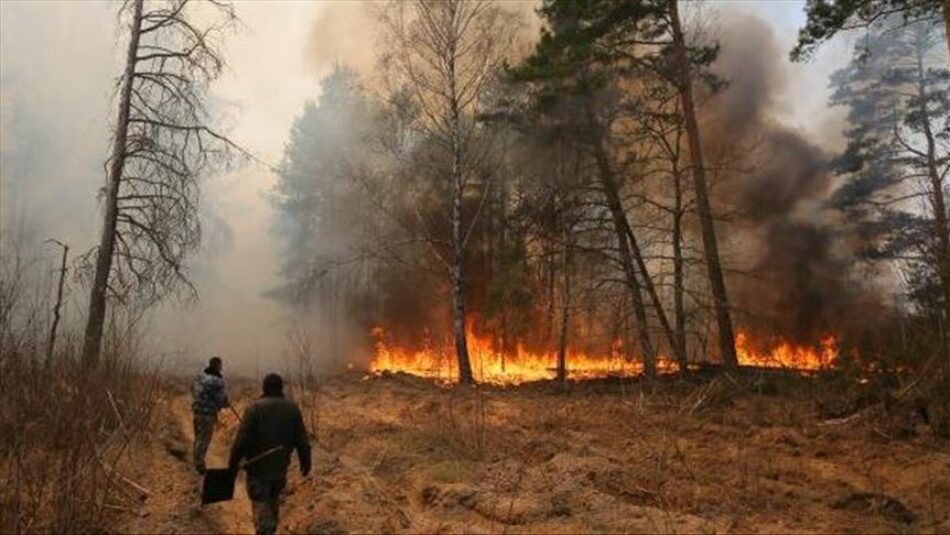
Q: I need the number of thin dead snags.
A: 1